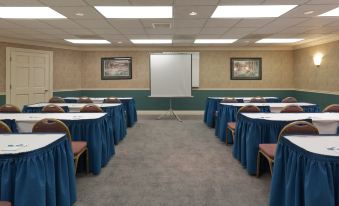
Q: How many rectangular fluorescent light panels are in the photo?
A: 8